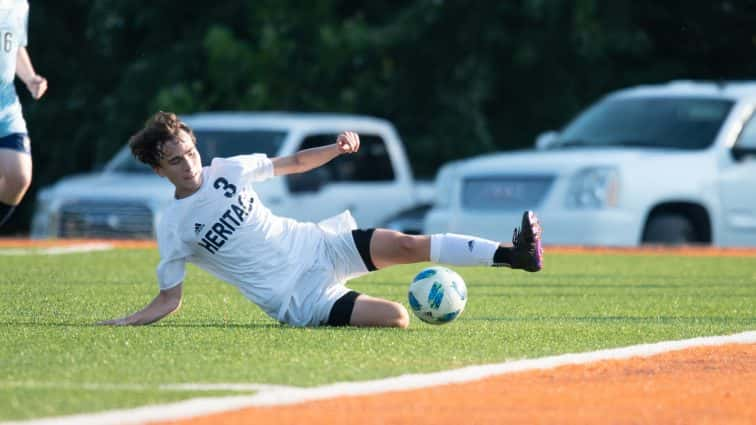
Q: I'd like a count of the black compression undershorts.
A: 1